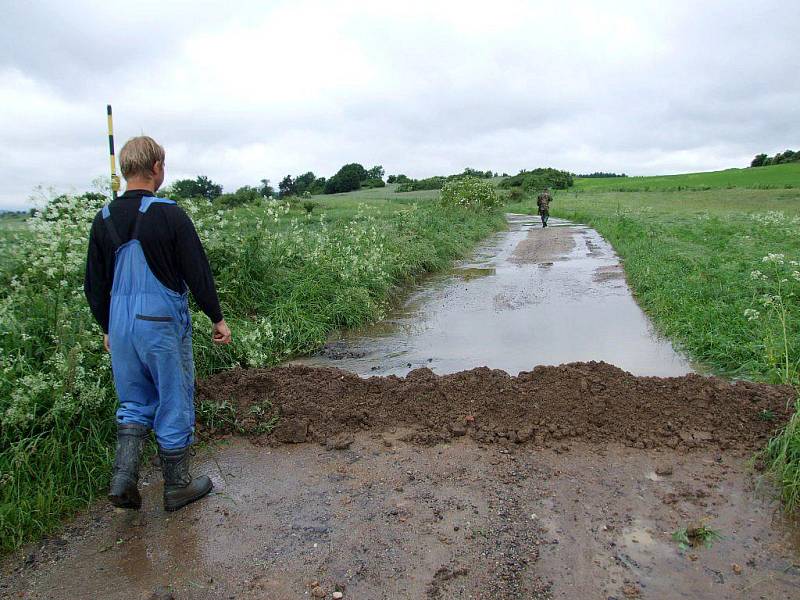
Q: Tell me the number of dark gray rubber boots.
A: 2